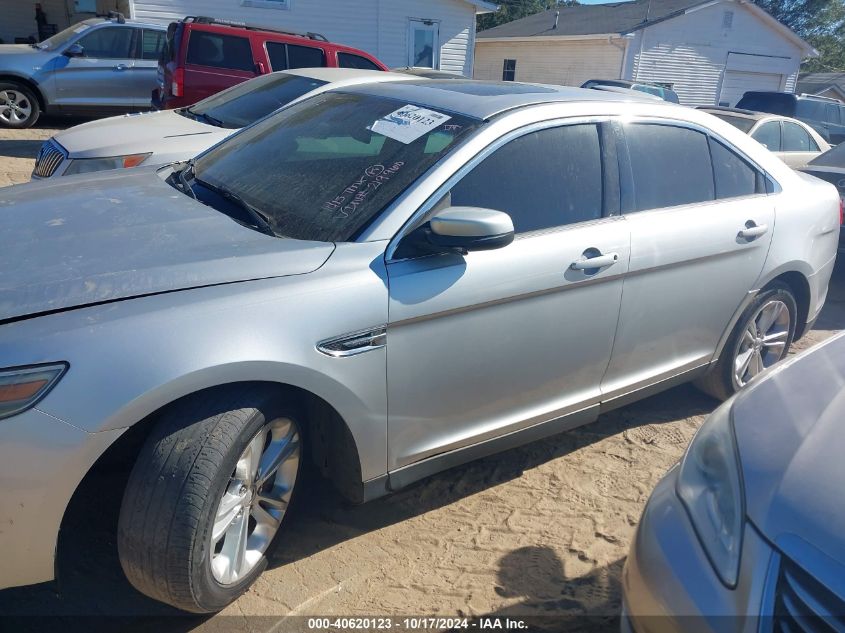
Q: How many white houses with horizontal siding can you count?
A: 2